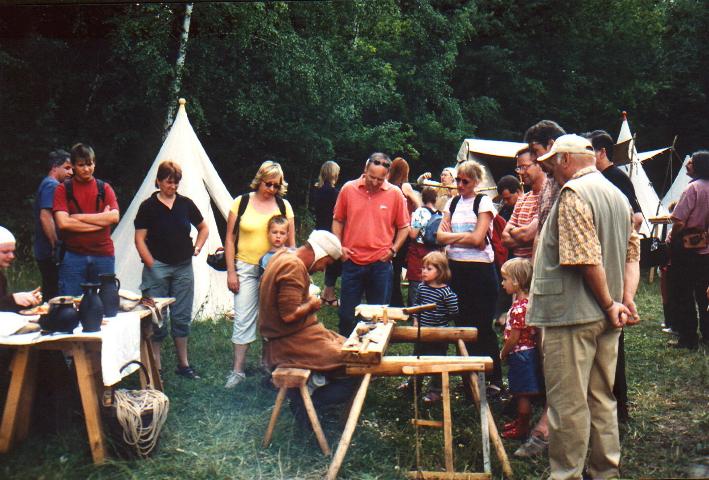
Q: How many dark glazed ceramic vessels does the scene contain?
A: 3